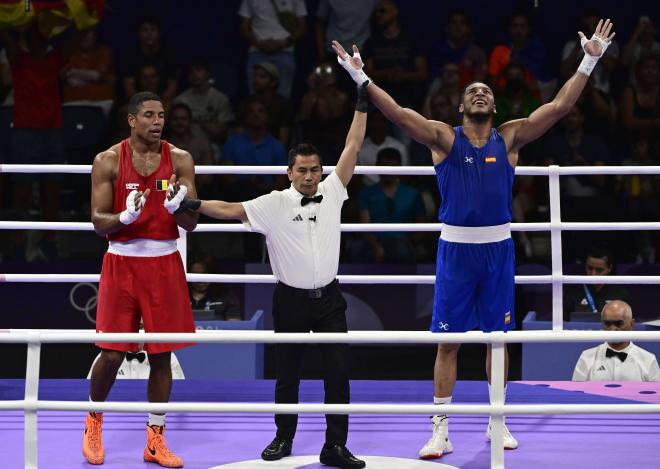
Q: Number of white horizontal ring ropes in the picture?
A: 5